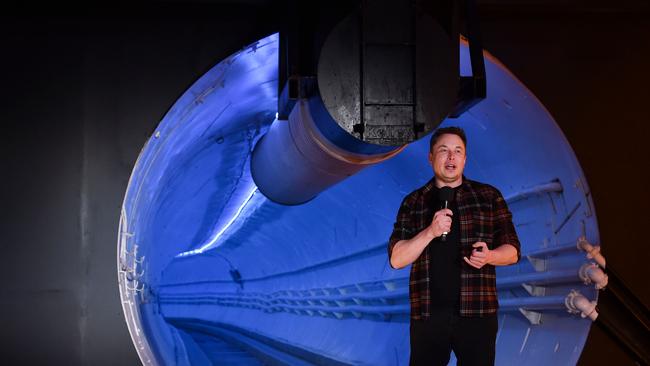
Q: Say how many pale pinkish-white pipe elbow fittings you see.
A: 3